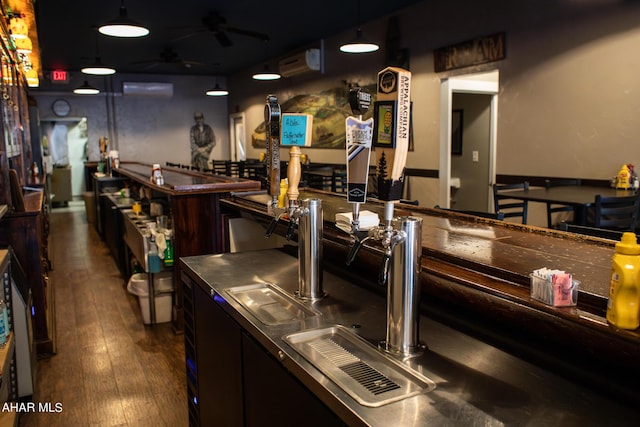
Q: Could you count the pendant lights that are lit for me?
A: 6